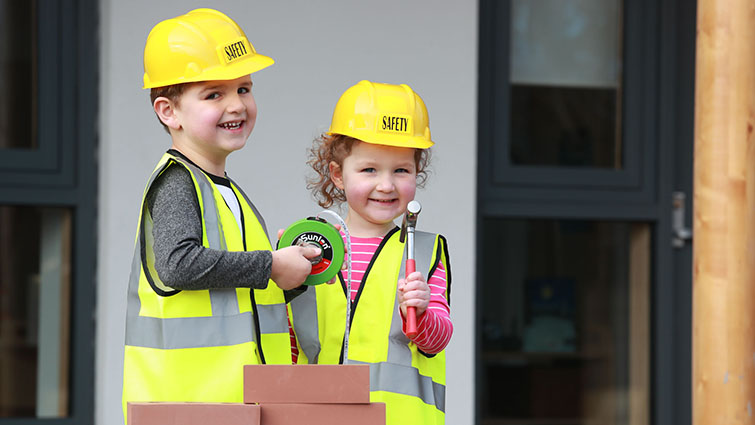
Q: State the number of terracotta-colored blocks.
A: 3